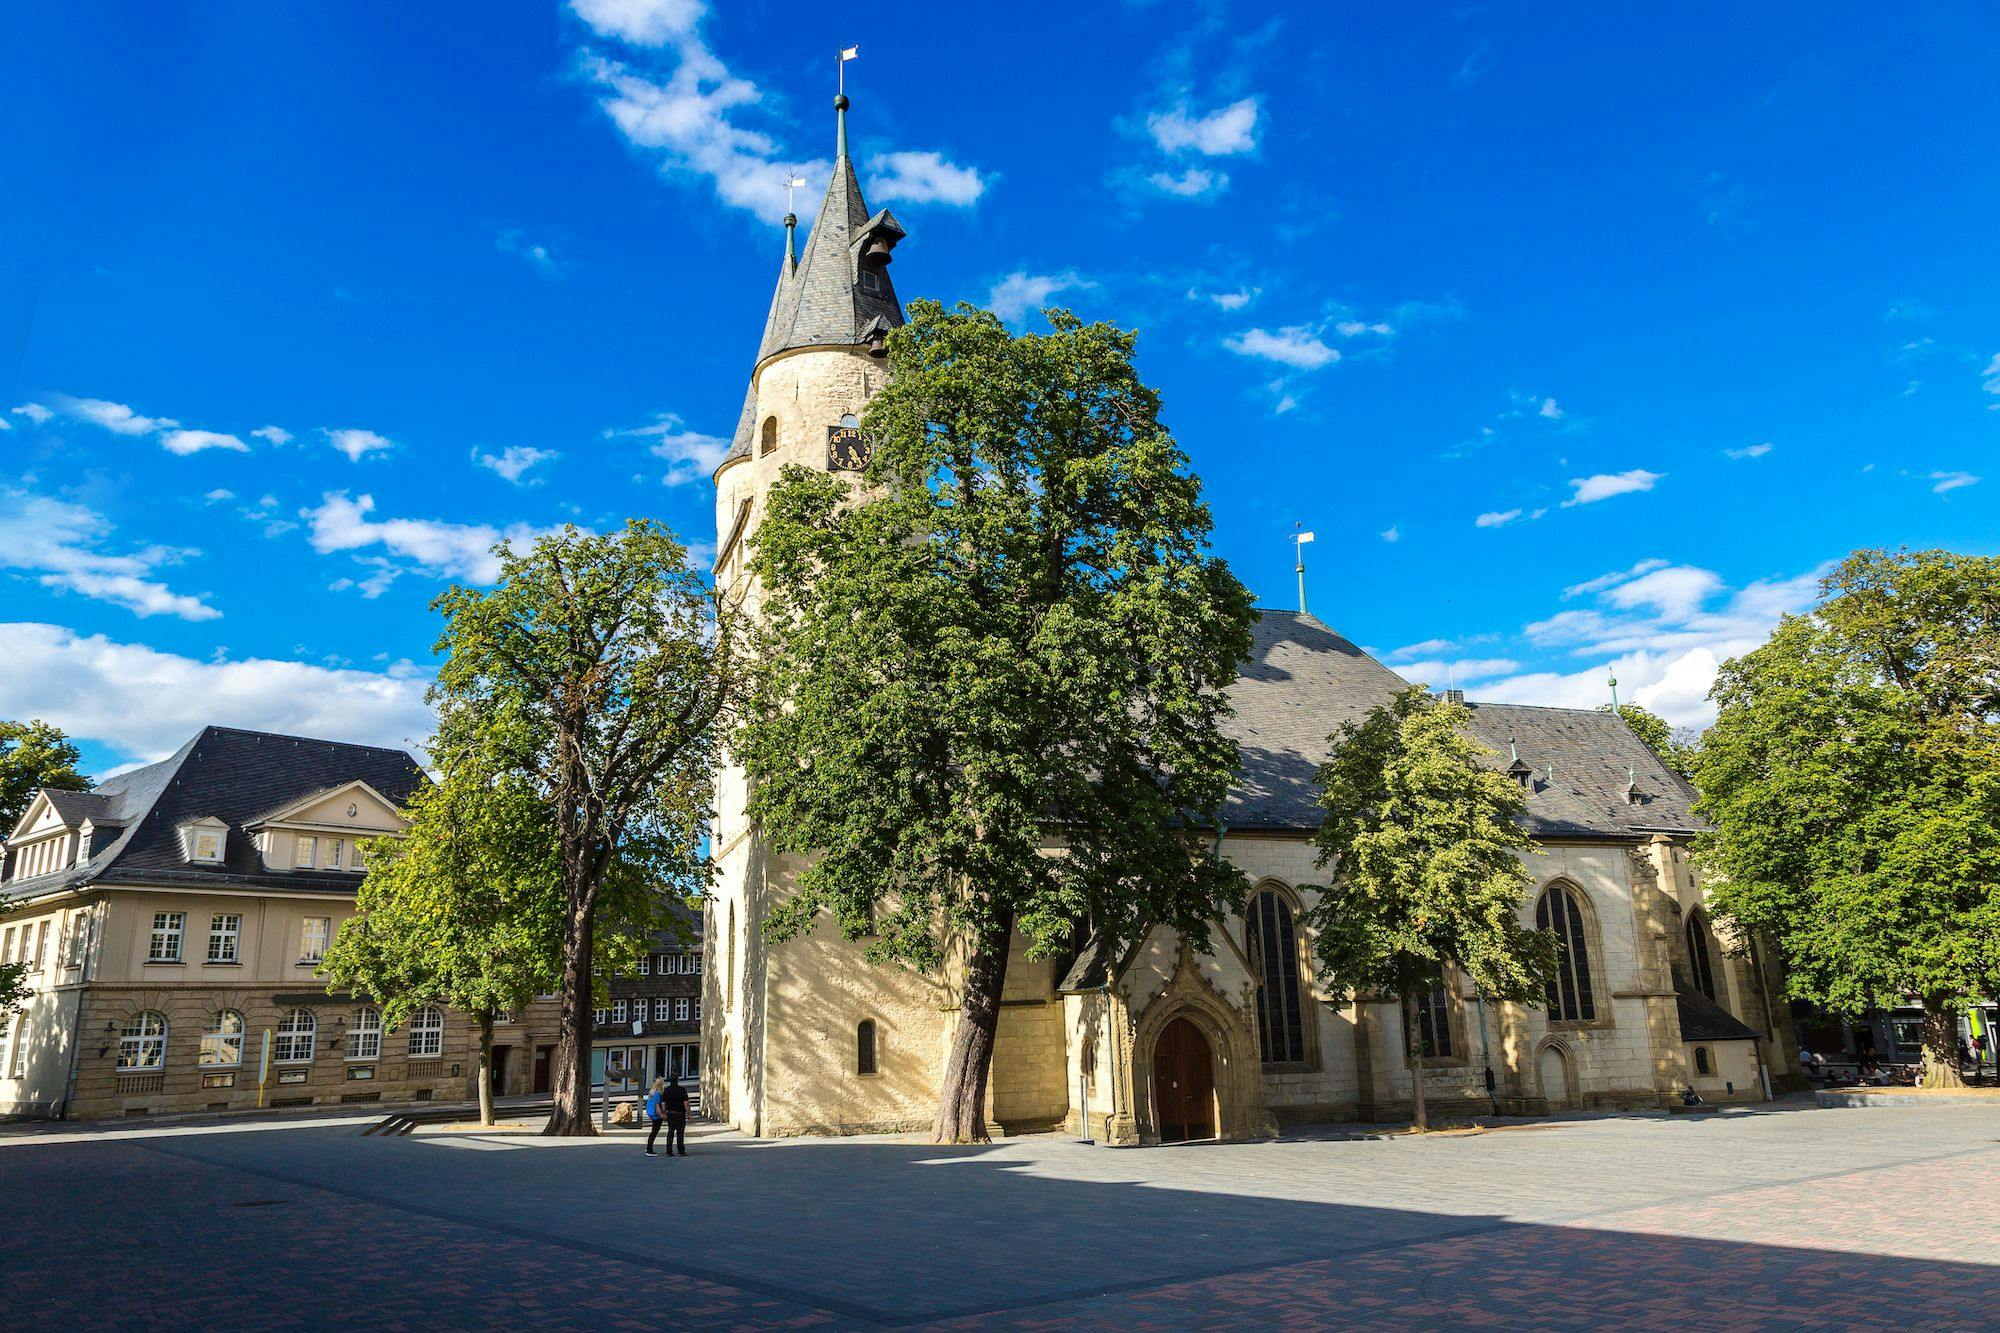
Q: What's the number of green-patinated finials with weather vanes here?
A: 3